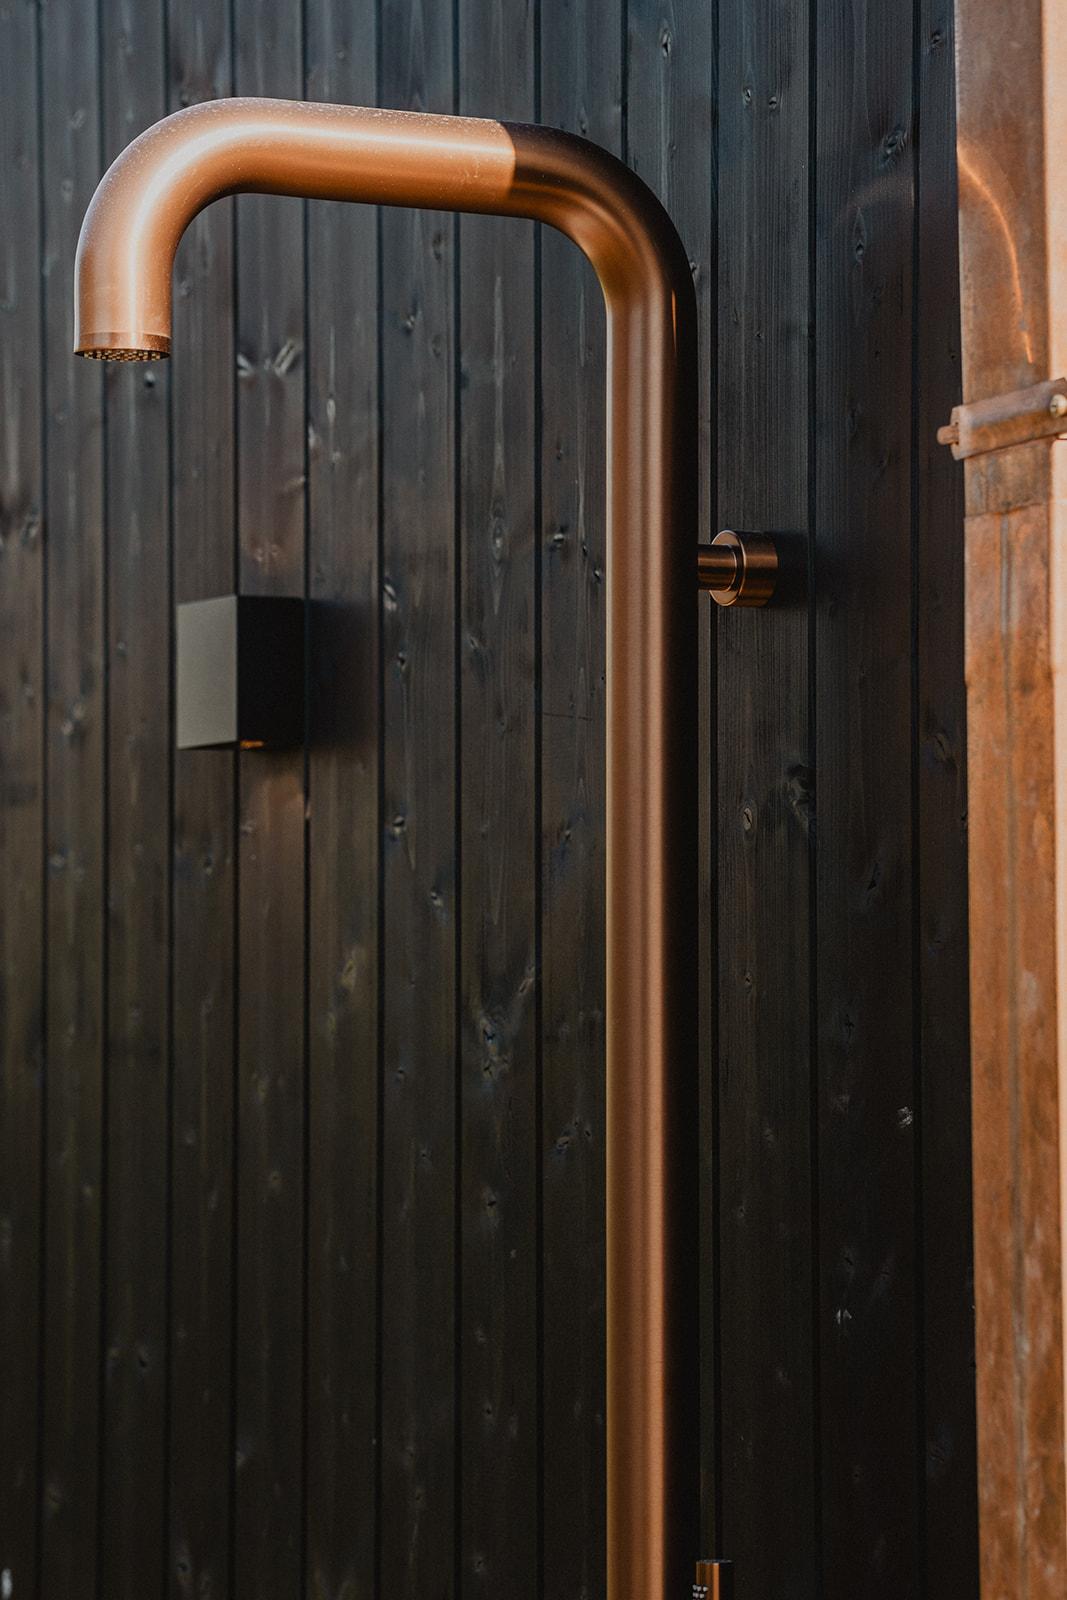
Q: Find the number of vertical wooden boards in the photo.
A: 13